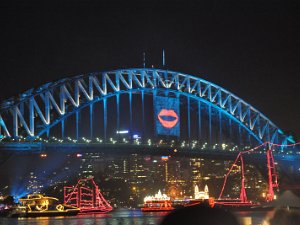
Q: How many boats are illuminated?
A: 4